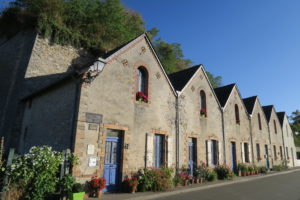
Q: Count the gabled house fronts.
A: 6